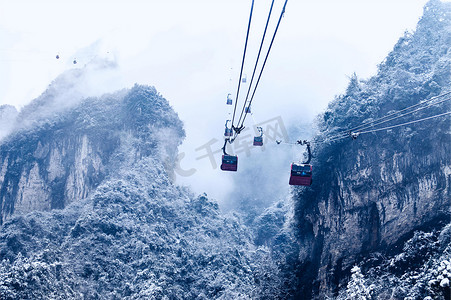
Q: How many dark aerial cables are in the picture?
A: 3